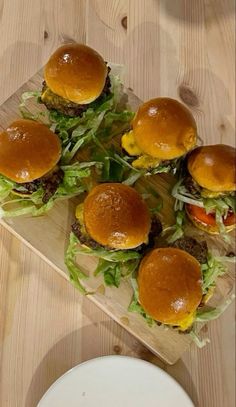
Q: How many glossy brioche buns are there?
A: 6